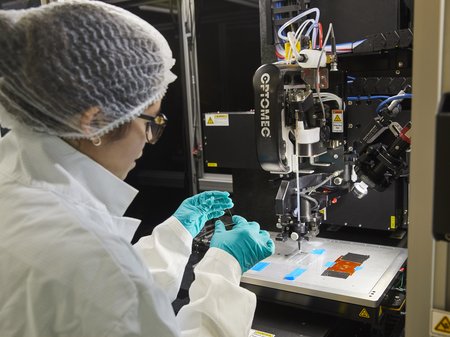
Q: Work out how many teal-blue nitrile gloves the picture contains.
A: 2